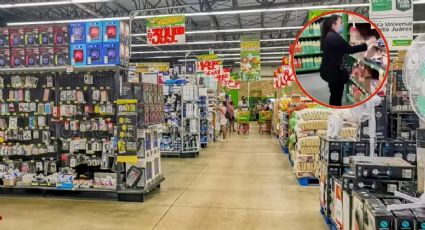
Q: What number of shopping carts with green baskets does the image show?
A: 2